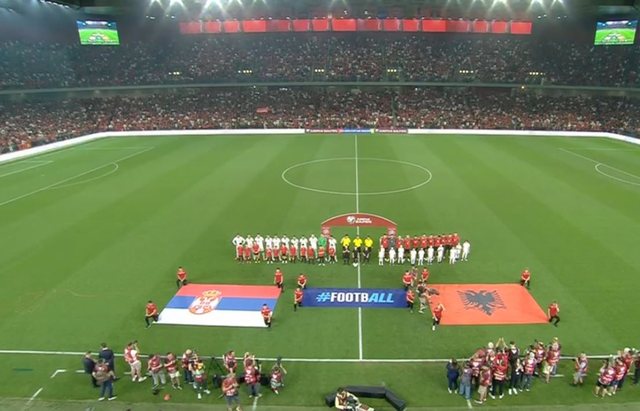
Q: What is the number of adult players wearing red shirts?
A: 10